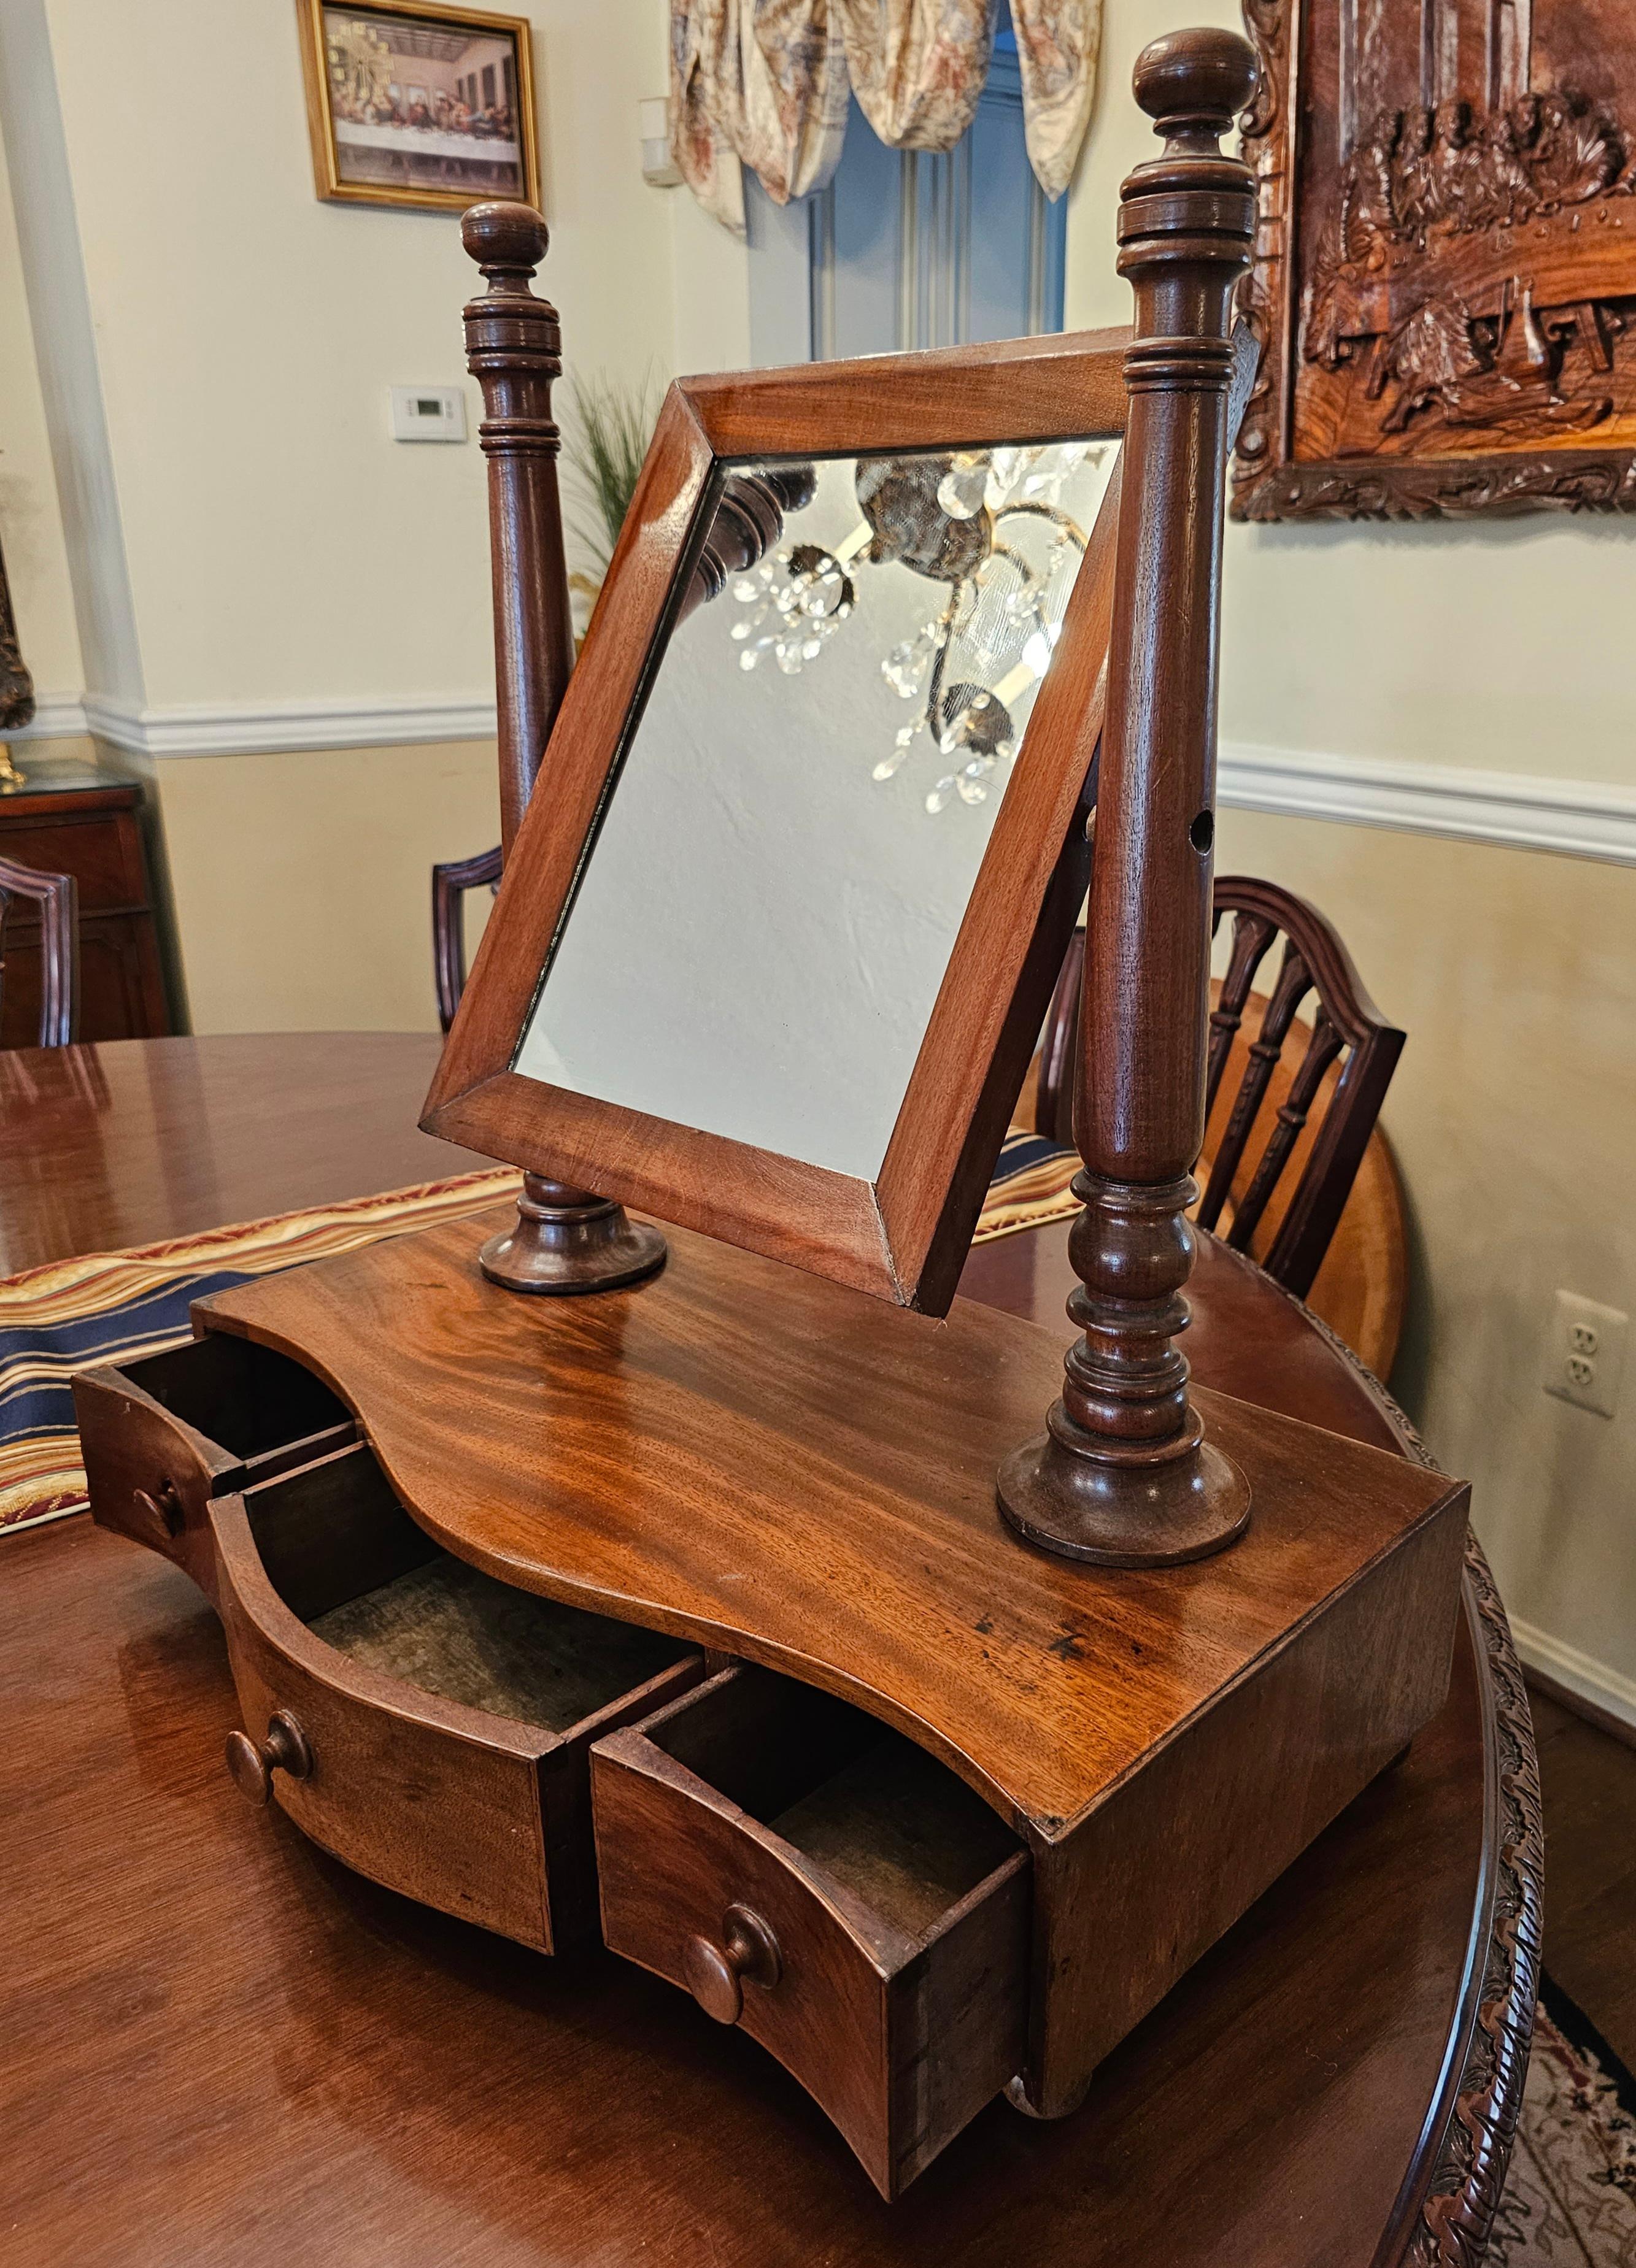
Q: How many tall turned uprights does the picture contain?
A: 2